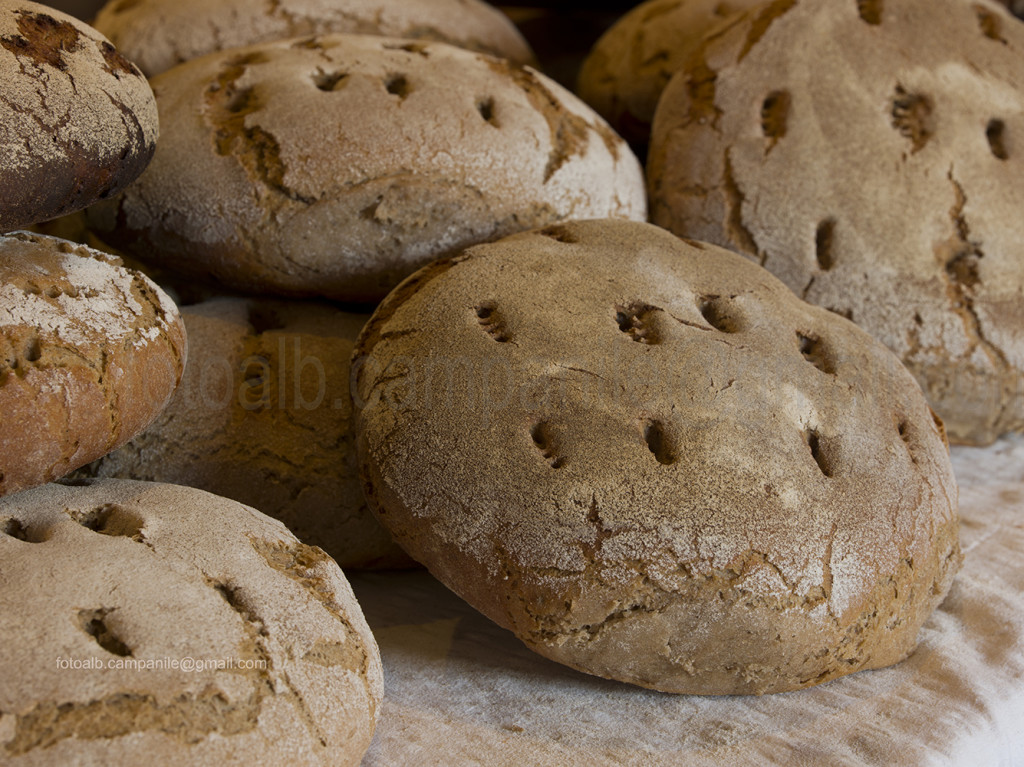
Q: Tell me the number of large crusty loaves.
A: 9